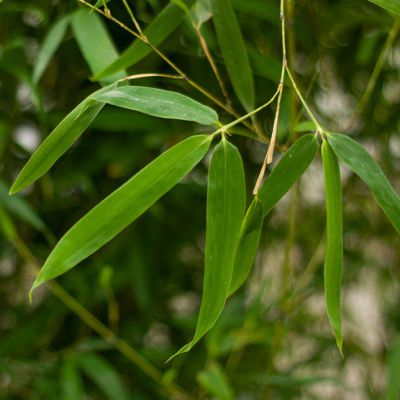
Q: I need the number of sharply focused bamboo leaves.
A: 8